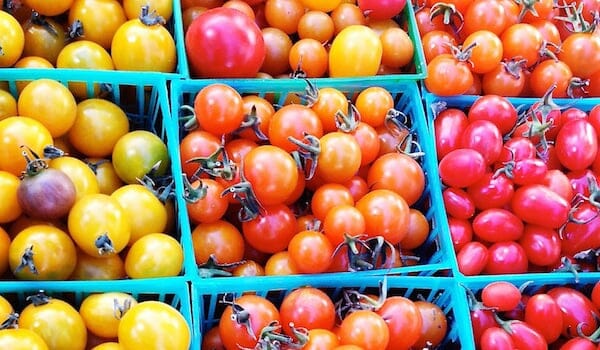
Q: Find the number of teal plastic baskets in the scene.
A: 9